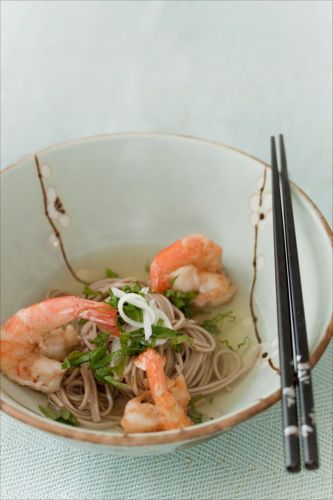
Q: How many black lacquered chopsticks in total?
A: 2